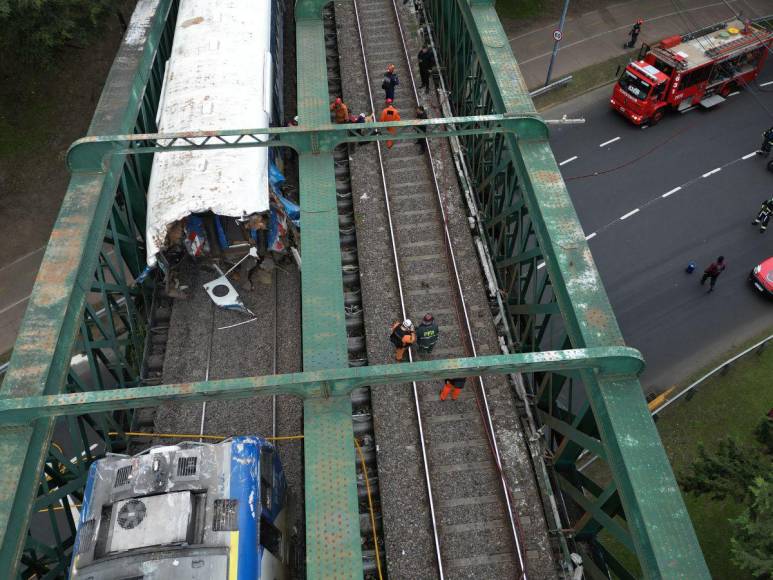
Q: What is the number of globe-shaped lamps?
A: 0